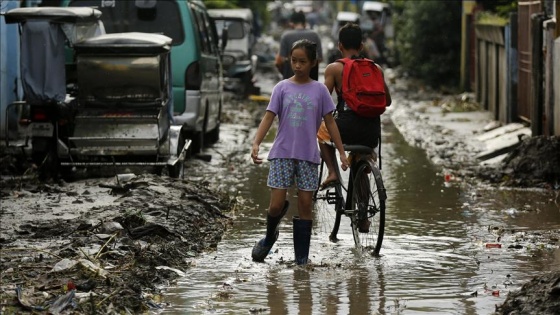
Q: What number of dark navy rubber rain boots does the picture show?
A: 2